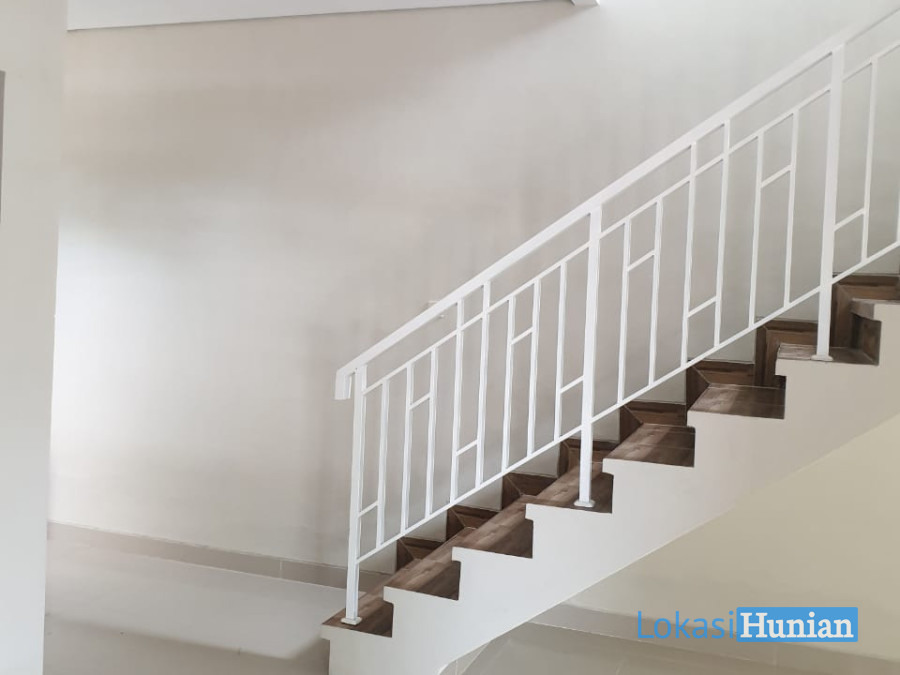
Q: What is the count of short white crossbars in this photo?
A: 9